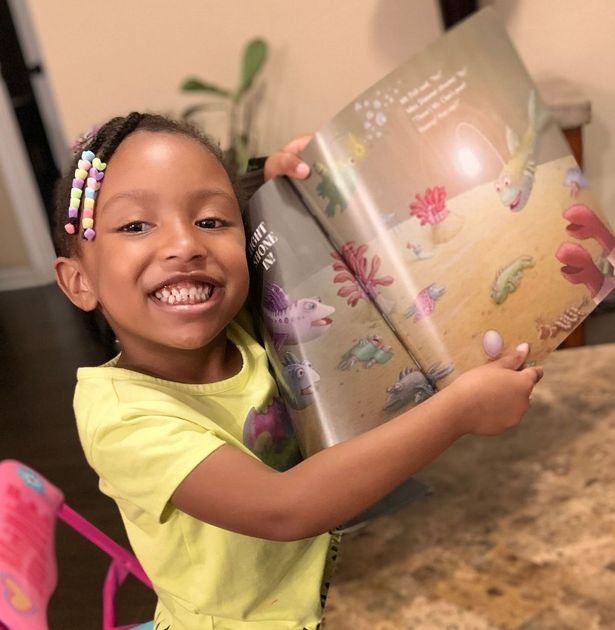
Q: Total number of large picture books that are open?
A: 1